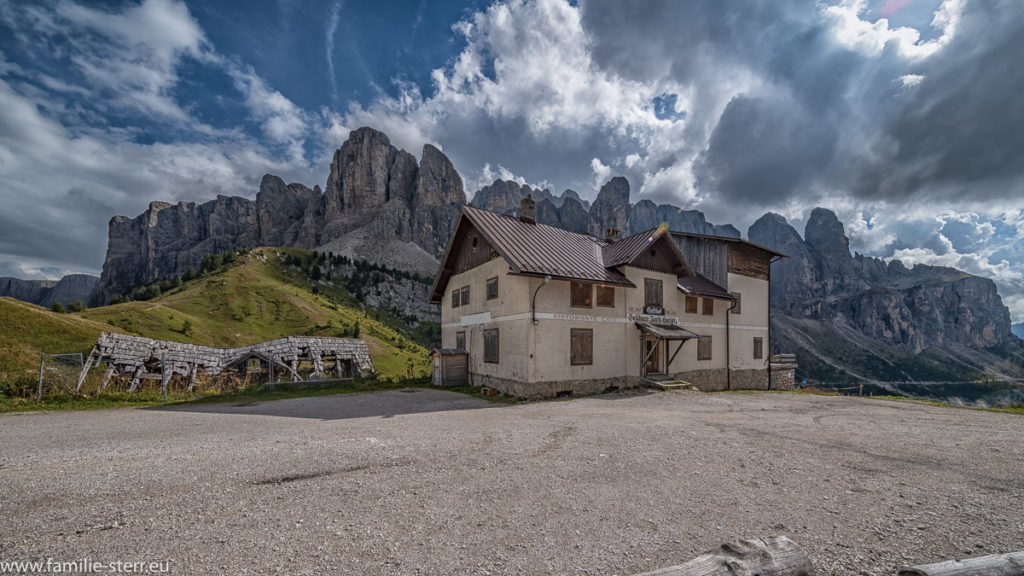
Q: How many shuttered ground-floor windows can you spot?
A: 5